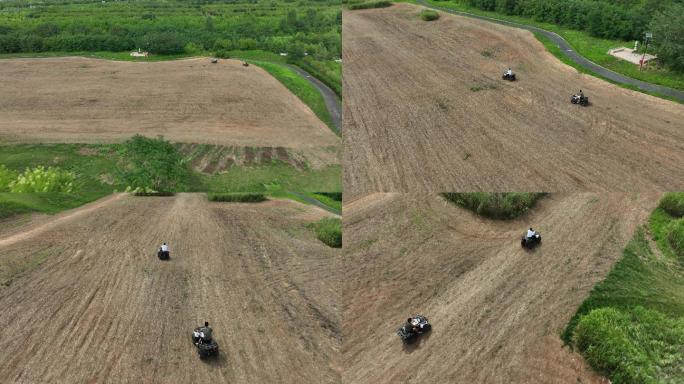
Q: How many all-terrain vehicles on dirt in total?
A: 8